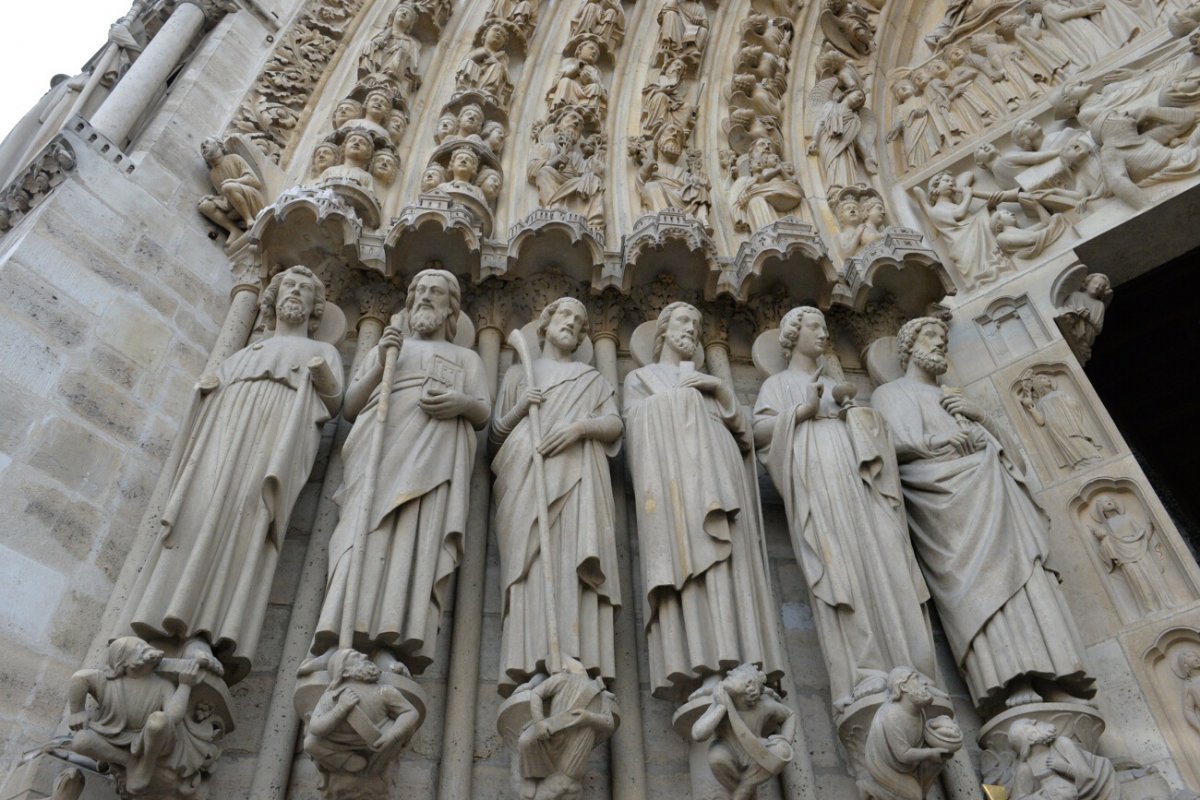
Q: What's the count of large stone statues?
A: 6